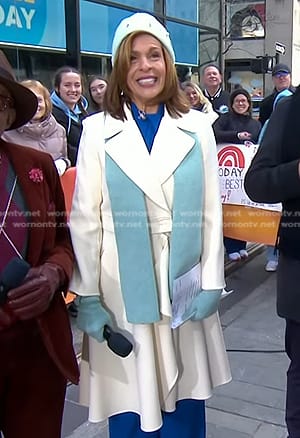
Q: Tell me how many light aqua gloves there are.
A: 2